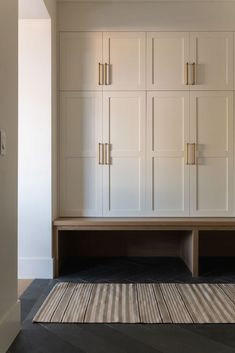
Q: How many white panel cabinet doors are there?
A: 8